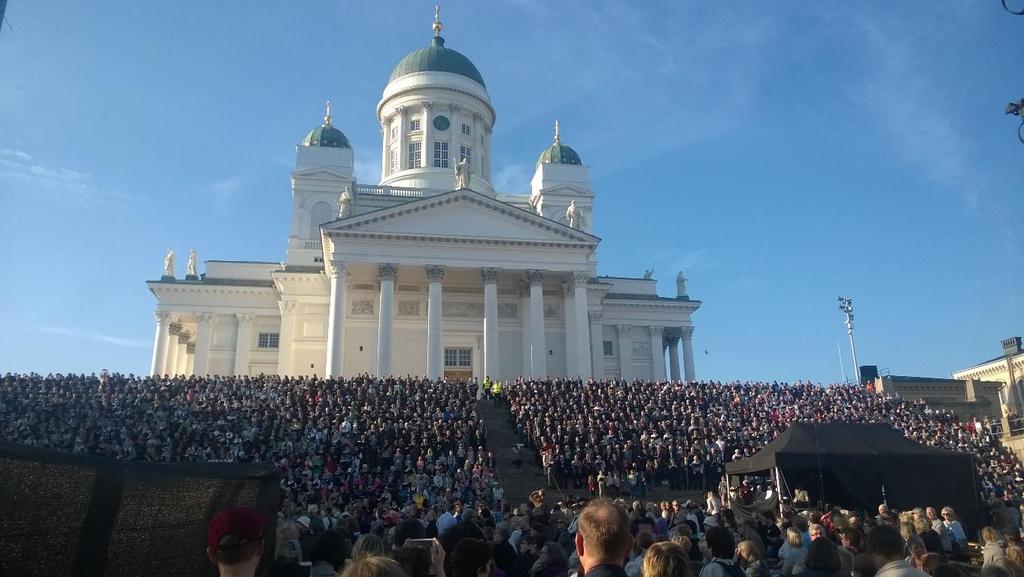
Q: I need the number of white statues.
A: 7